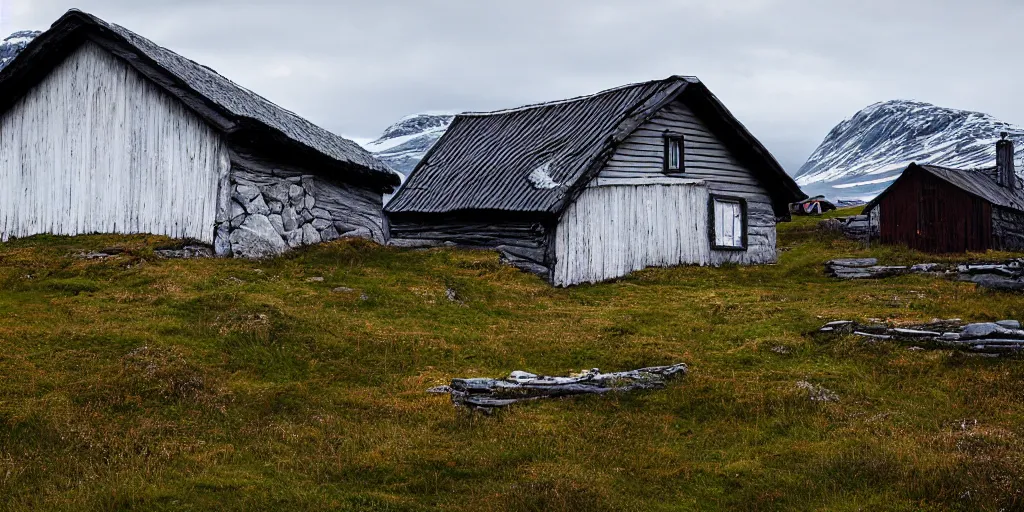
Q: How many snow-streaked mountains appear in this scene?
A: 3